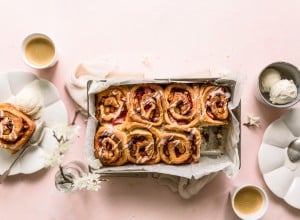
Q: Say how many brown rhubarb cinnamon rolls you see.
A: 8